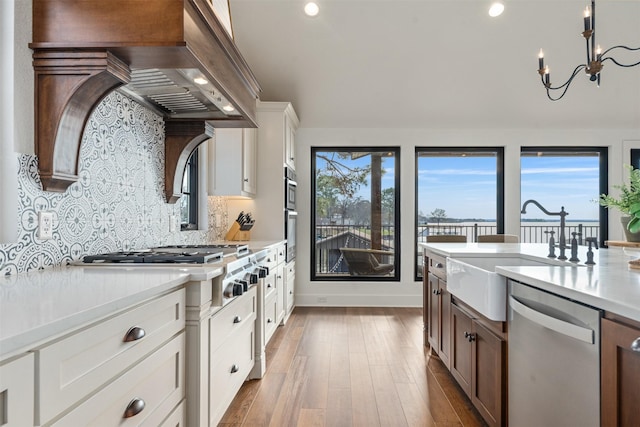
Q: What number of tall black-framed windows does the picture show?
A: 3